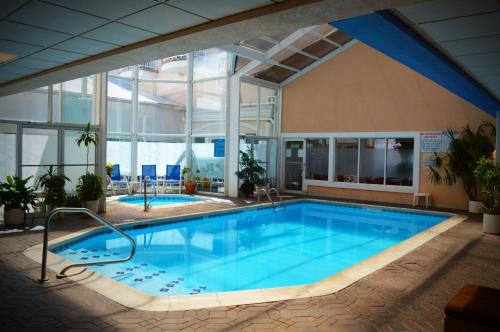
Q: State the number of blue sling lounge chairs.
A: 3